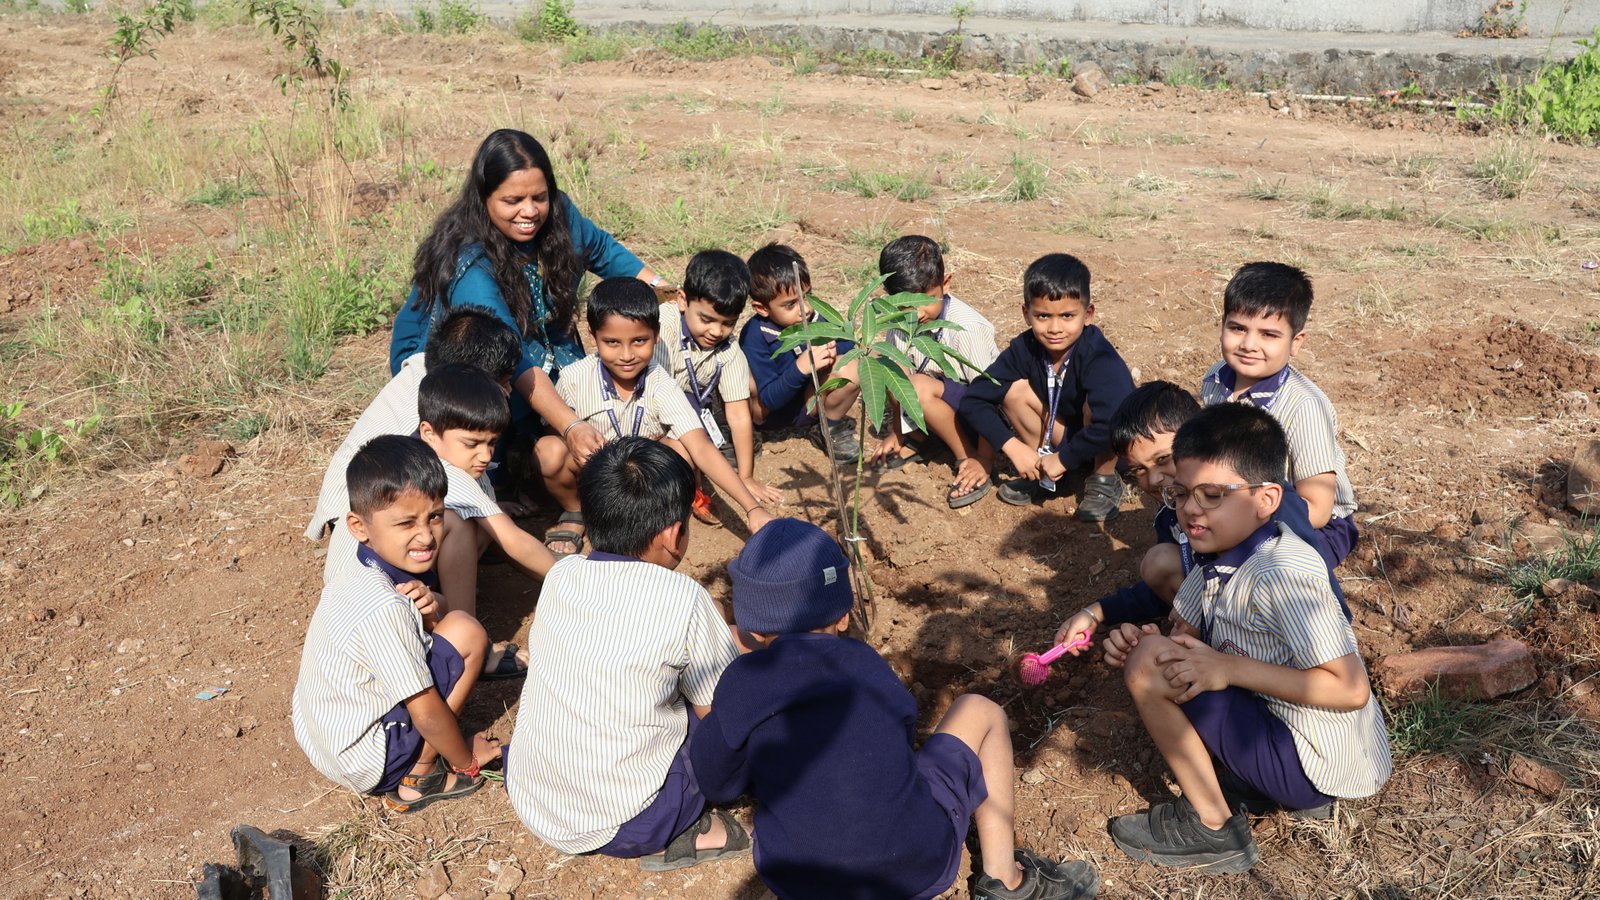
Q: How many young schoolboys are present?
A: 13